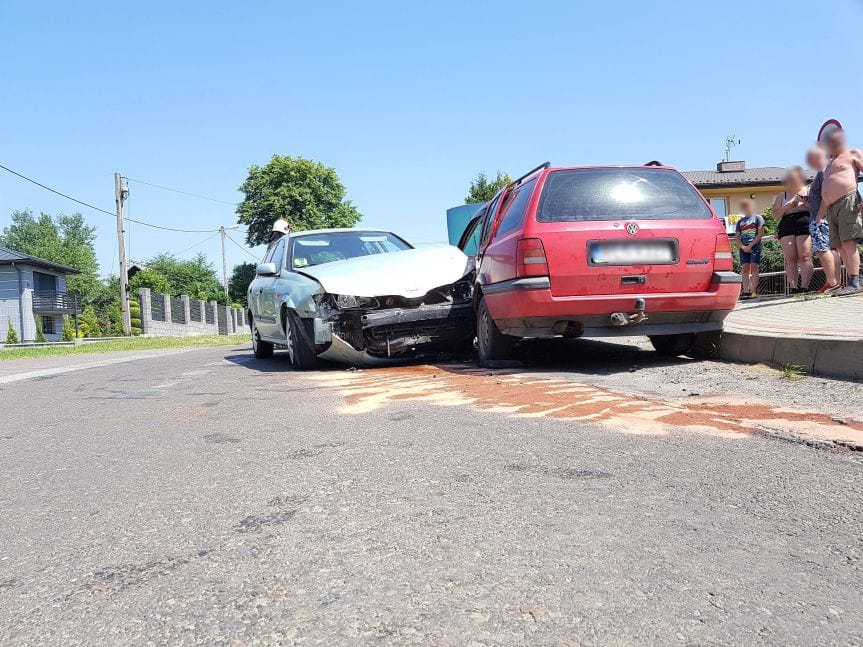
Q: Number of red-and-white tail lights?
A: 2